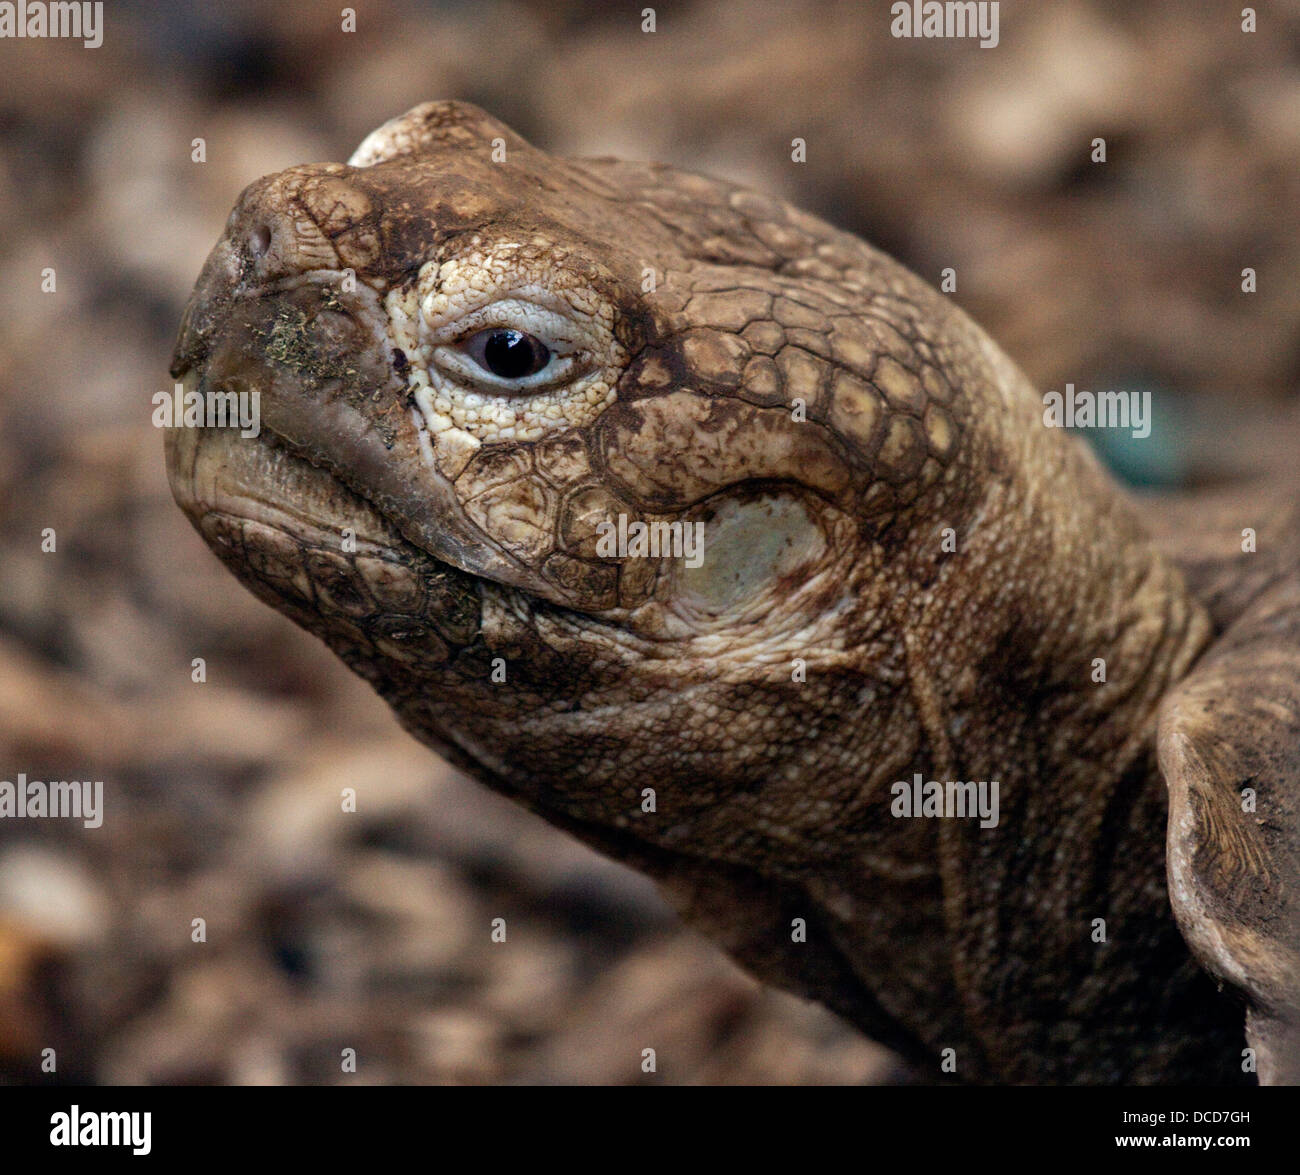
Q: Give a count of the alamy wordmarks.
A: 8